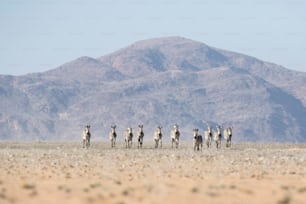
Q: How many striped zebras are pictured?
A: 10